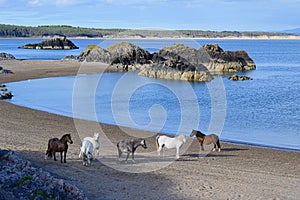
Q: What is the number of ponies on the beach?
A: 6